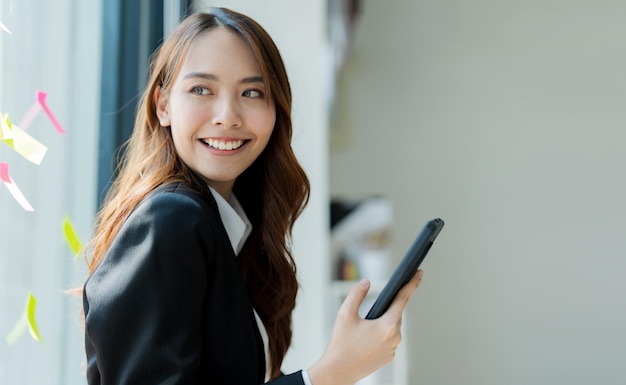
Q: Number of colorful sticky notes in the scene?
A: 5